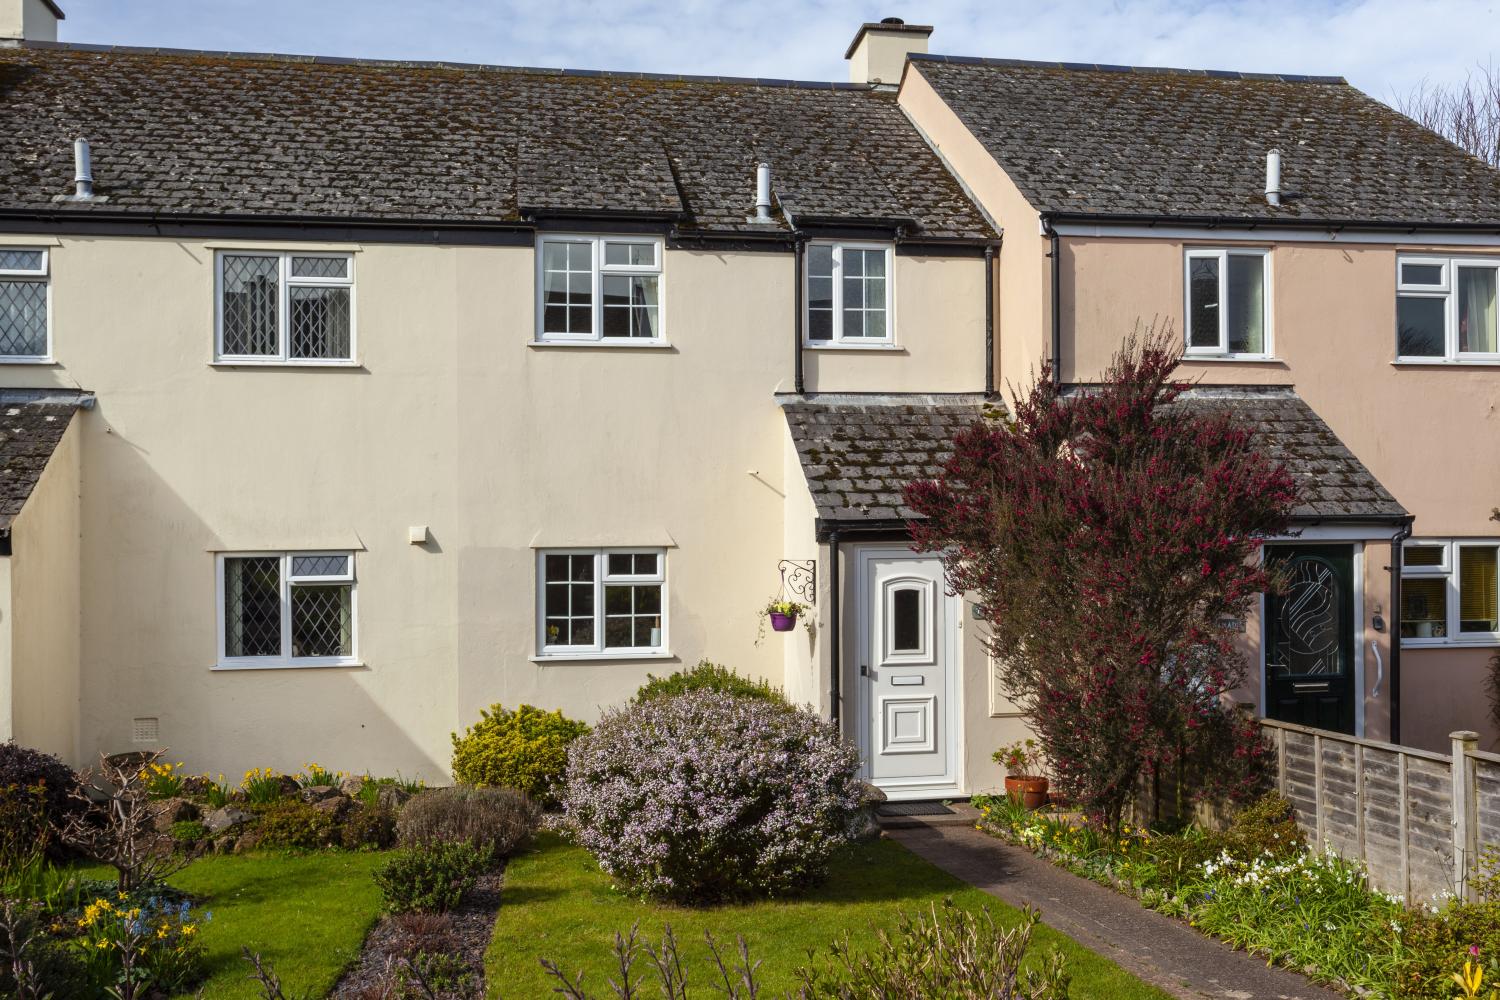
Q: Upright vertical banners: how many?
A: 0